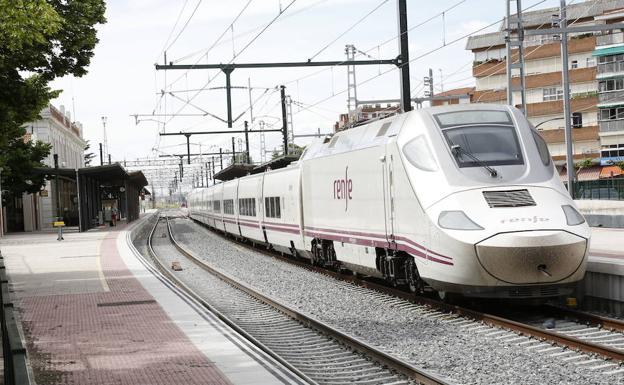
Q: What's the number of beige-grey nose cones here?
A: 1